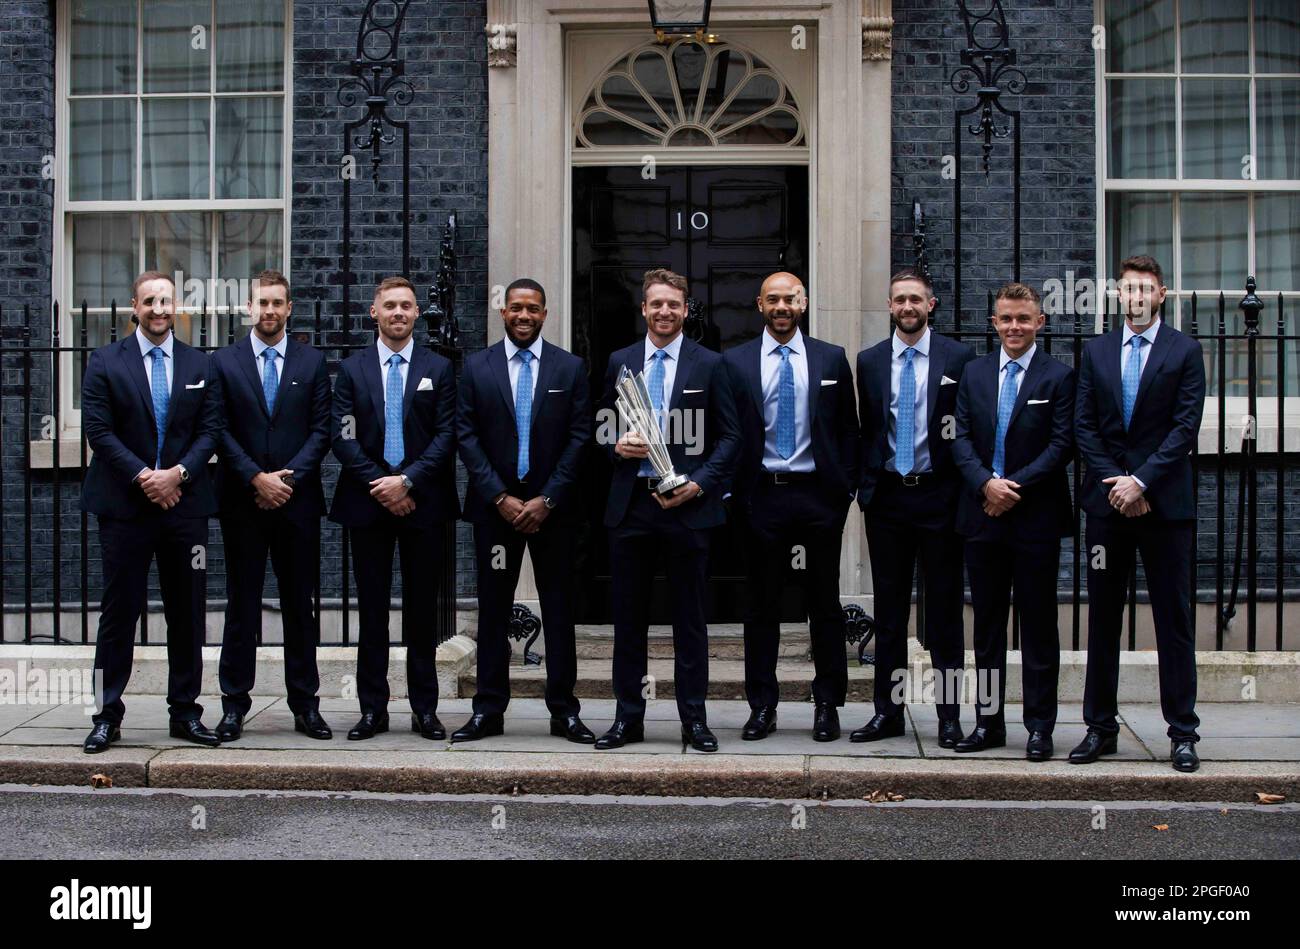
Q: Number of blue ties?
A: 9